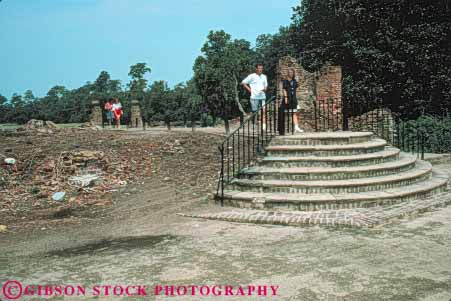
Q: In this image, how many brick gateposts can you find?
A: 2